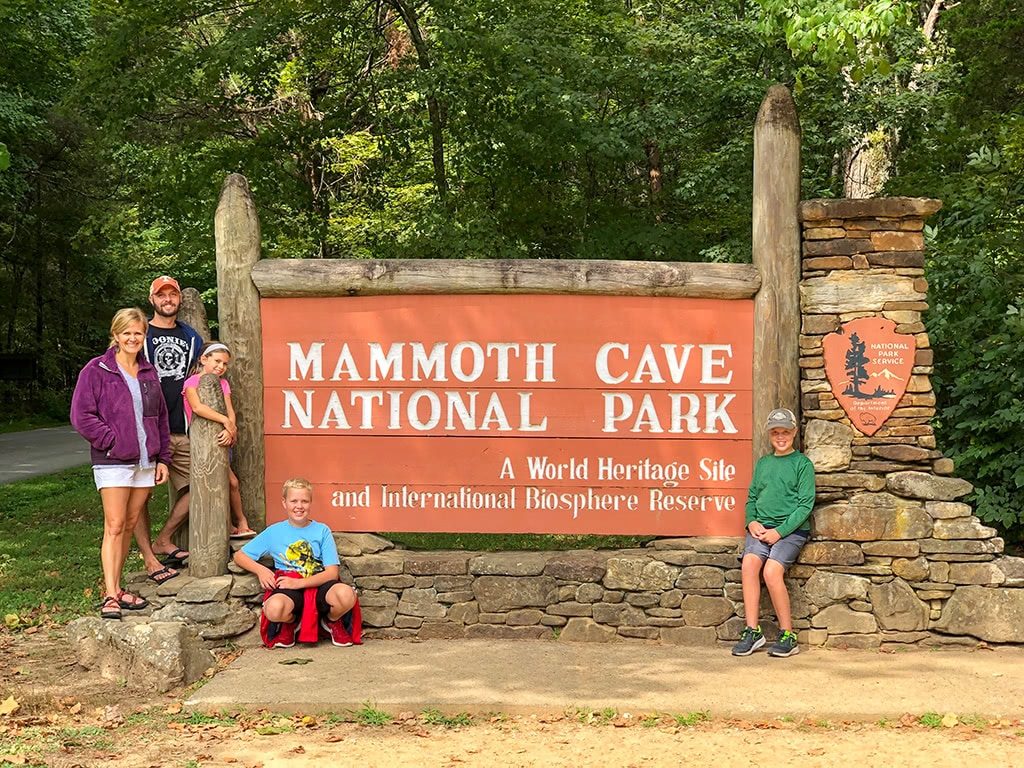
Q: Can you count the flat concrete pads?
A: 1